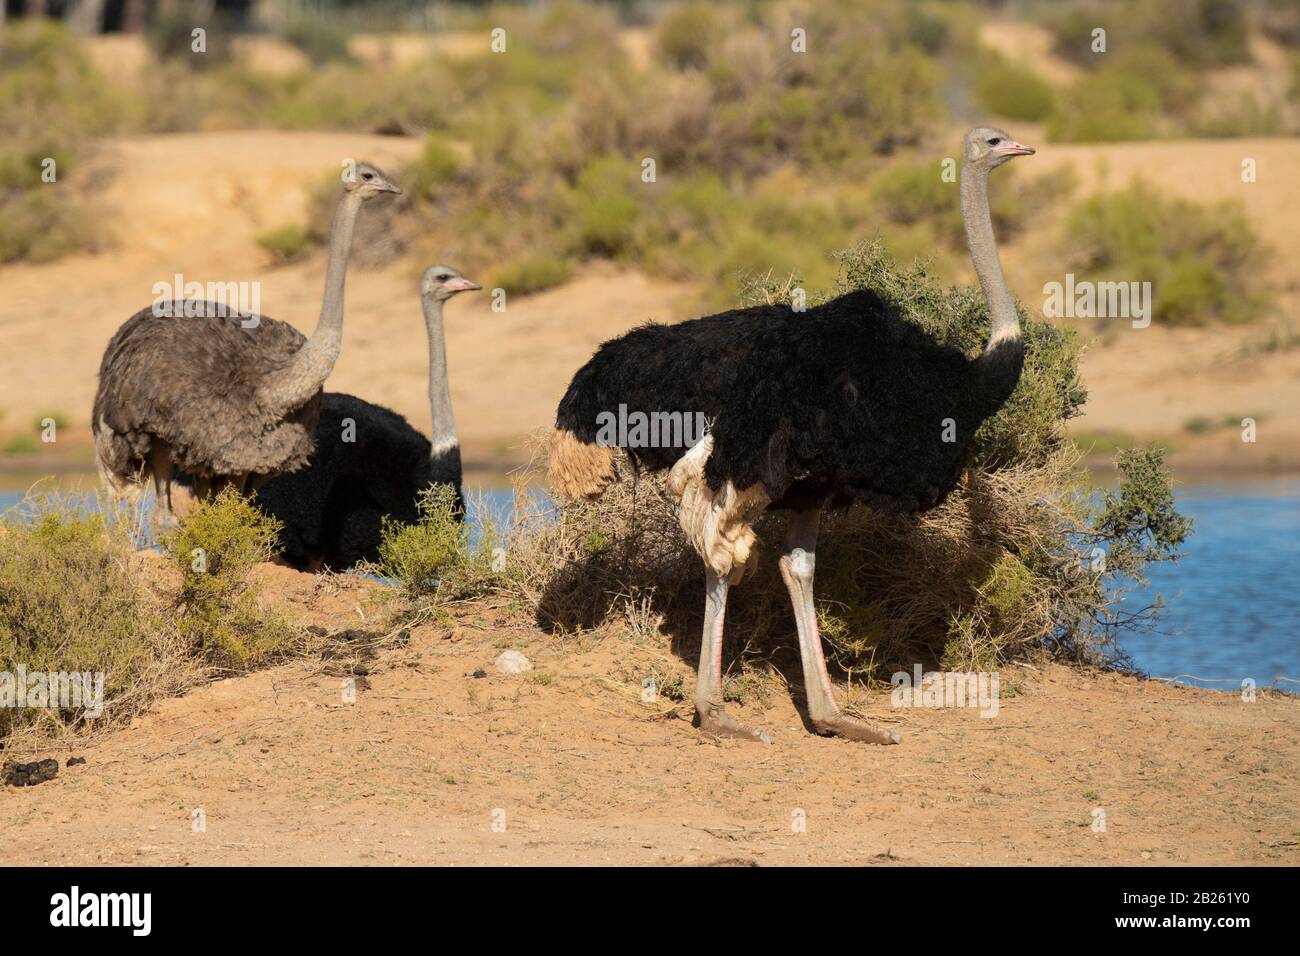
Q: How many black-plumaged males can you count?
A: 2